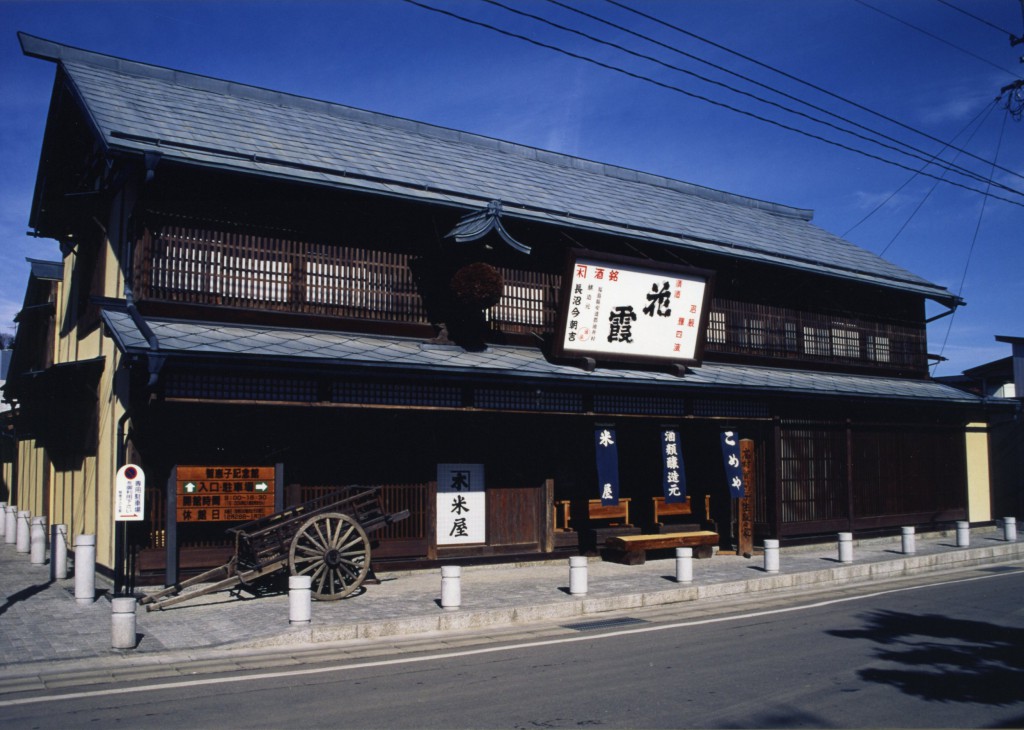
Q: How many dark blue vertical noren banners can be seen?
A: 3